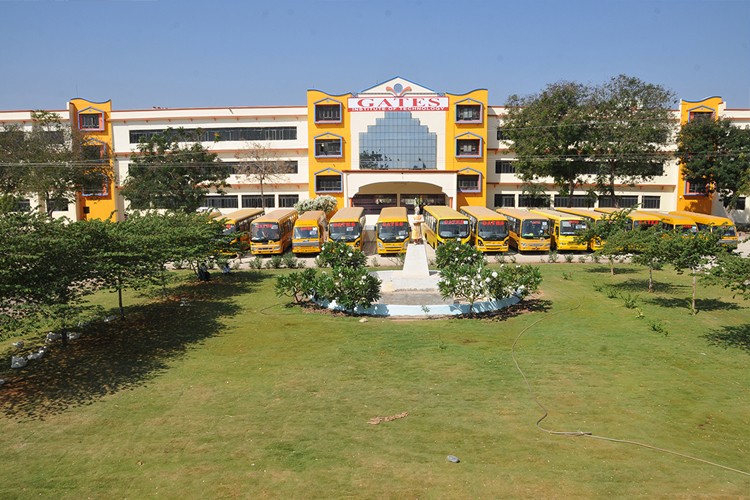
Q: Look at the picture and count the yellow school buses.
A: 13